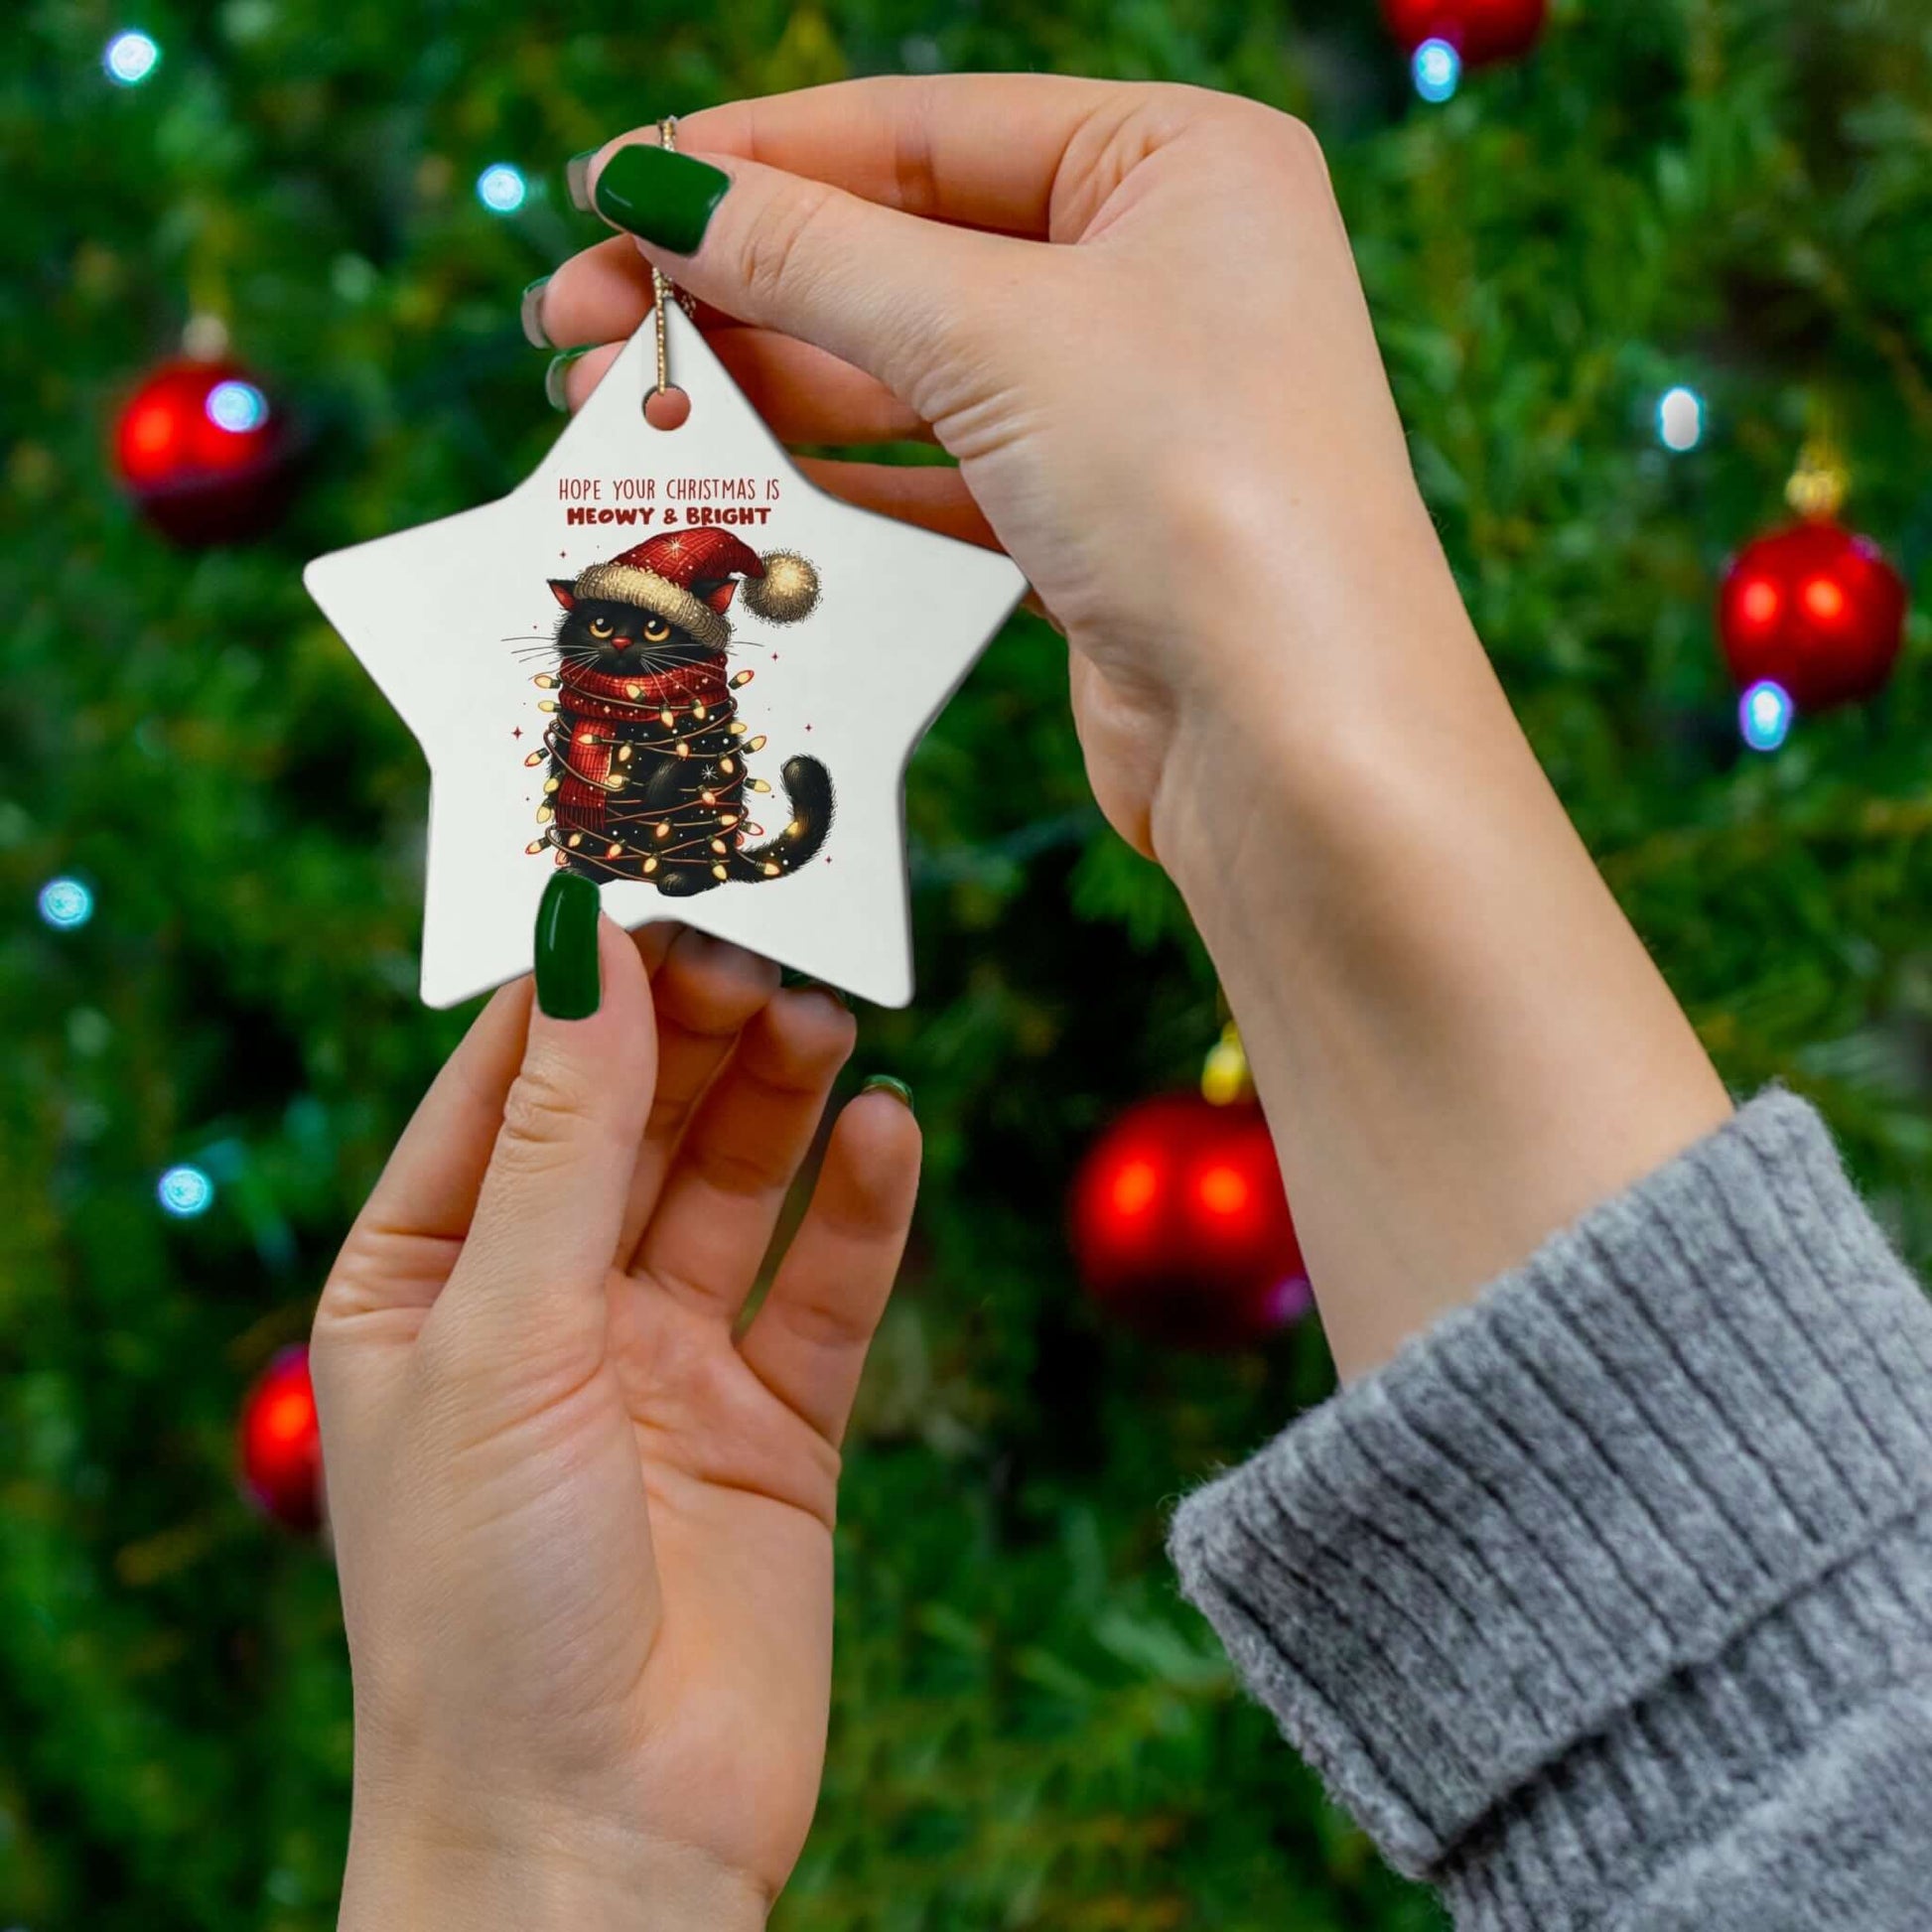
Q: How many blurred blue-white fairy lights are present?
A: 8